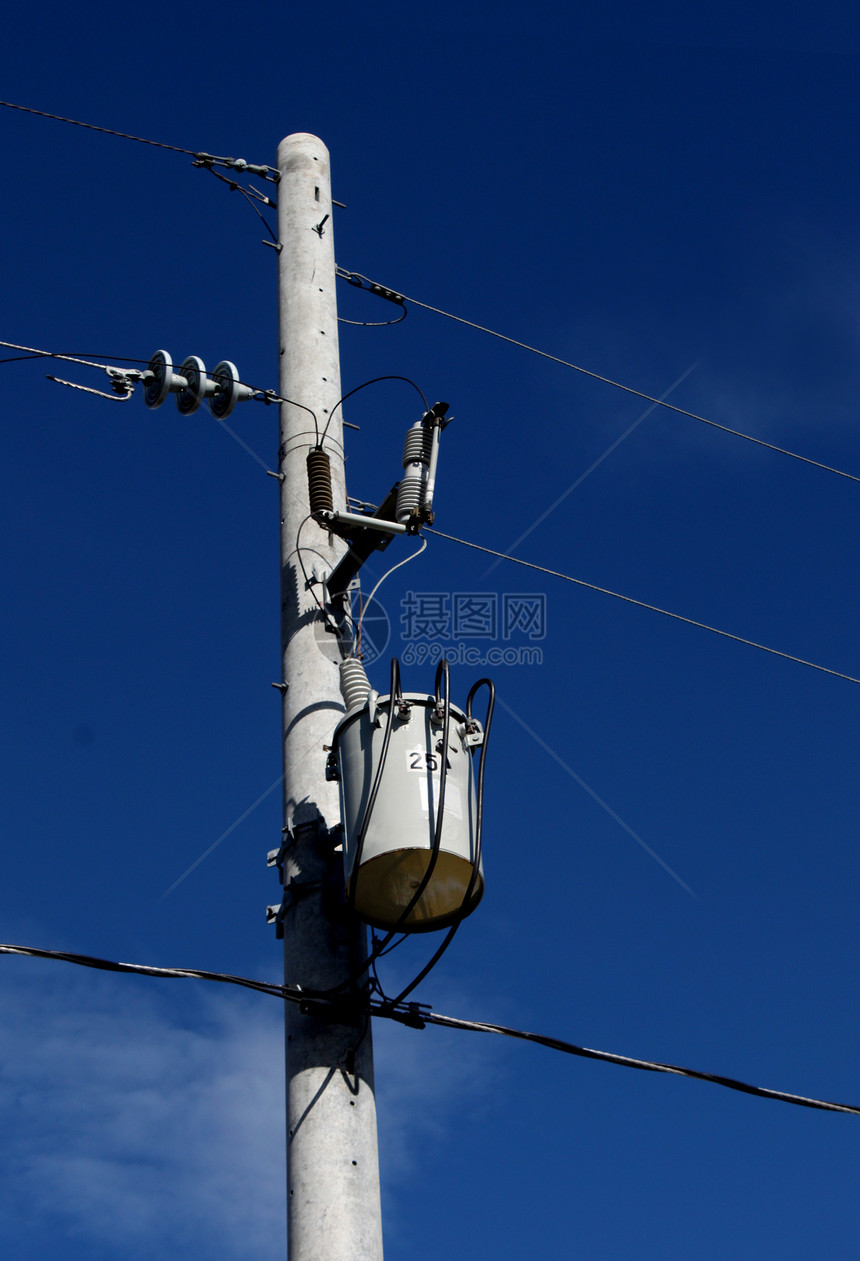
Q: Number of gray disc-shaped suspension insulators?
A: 3